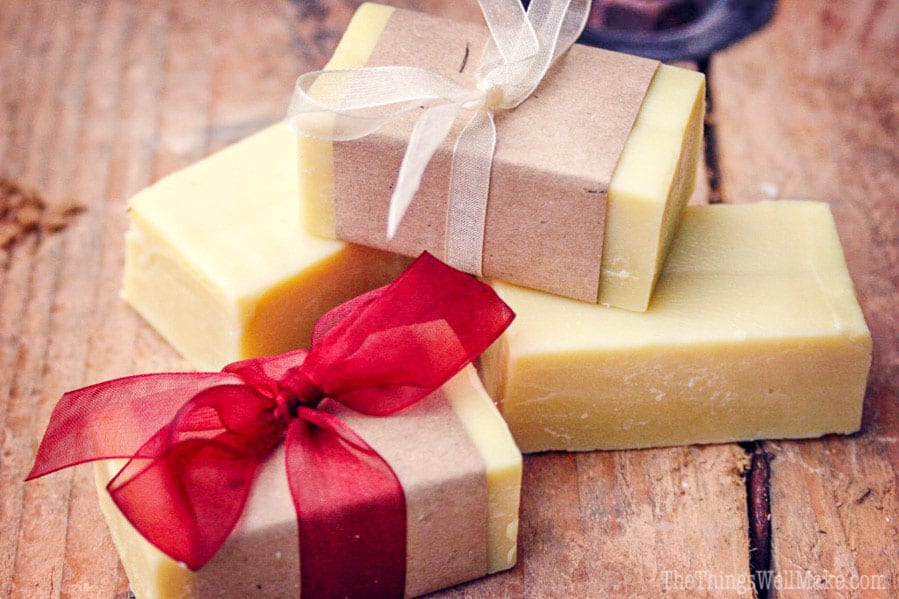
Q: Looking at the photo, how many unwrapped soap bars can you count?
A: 2